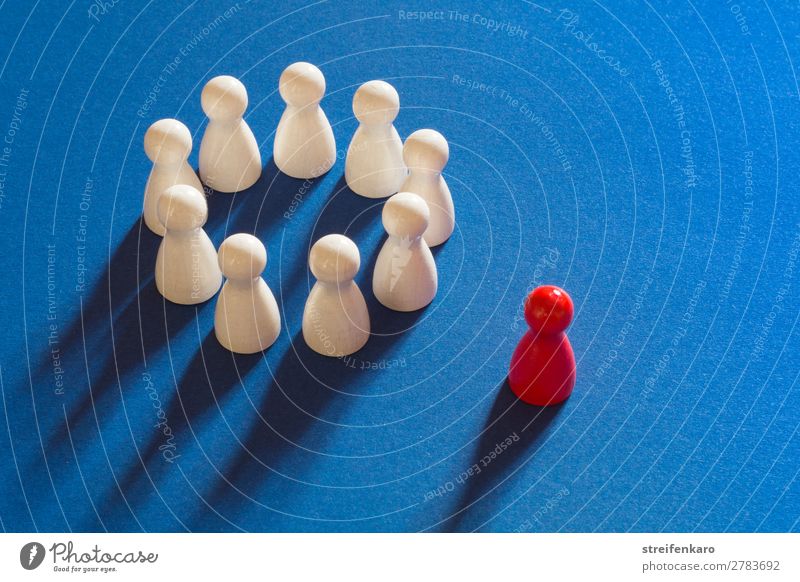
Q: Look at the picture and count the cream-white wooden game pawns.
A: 9